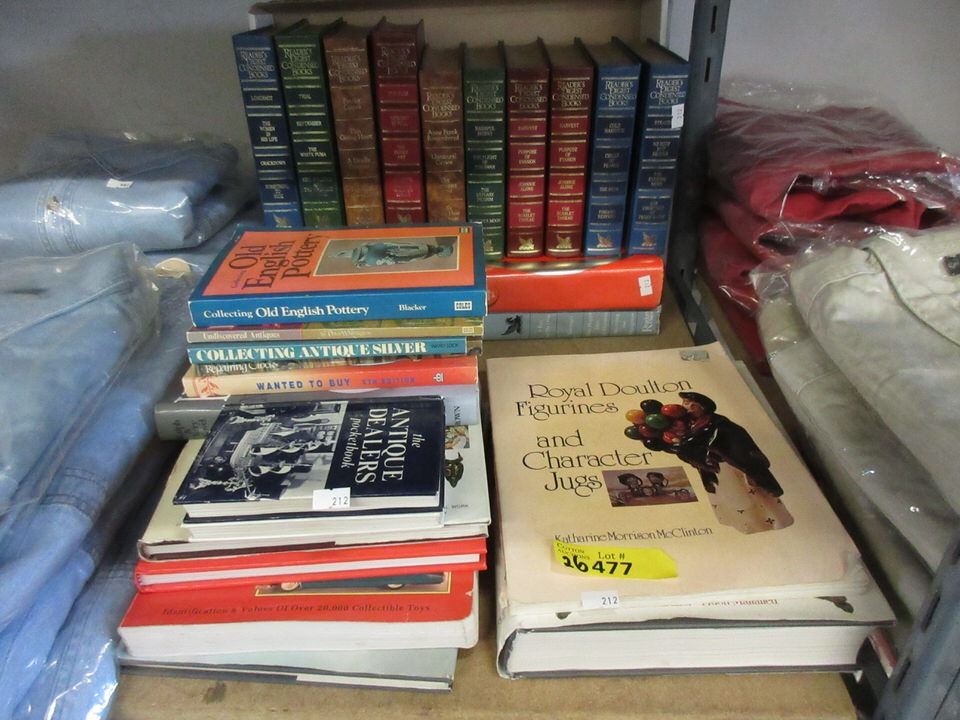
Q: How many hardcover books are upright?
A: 10